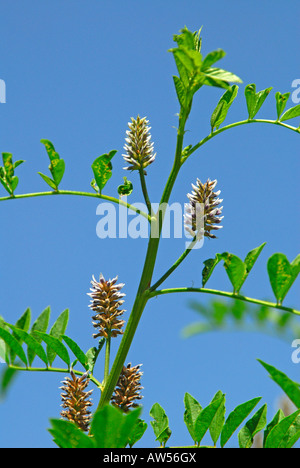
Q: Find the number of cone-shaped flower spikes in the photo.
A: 5